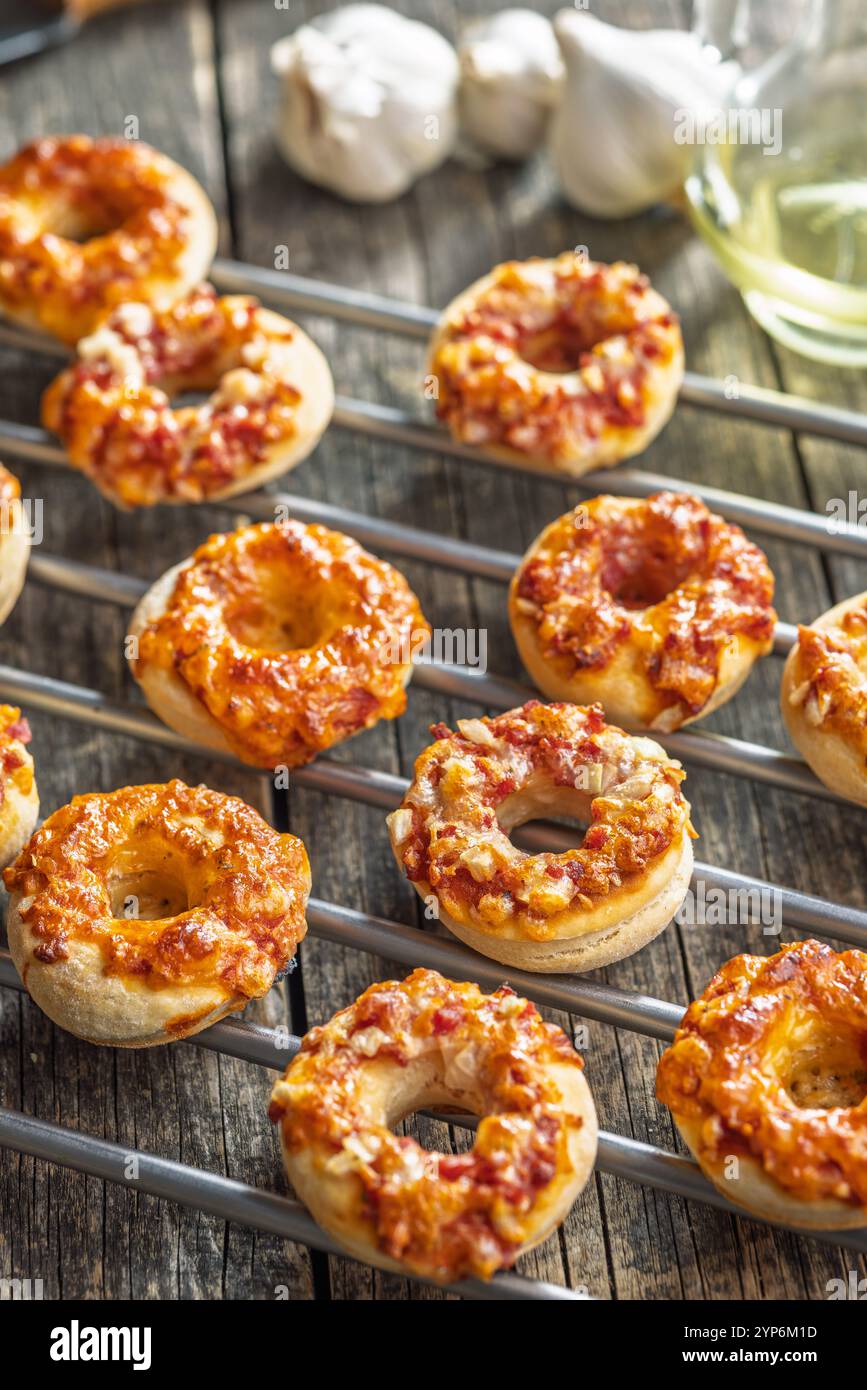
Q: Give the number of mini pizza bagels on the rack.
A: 12